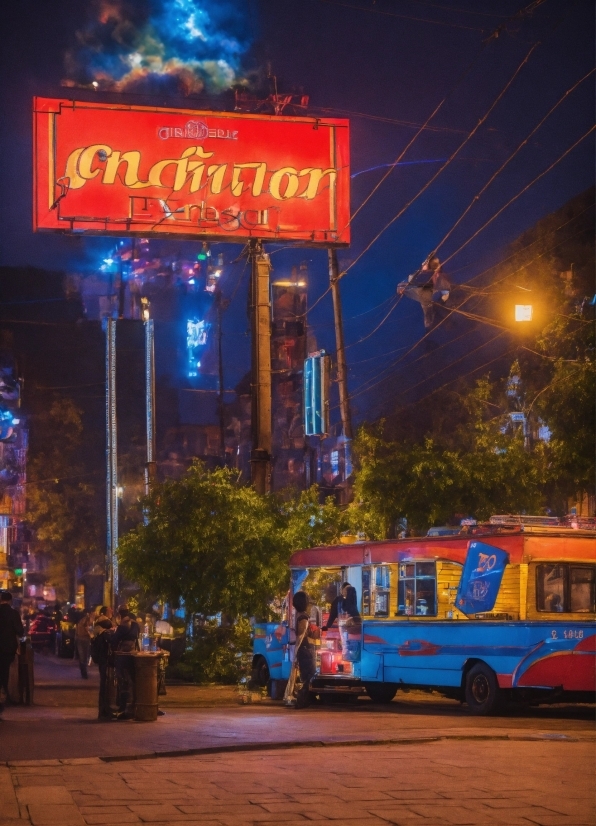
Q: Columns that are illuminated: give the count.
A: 2